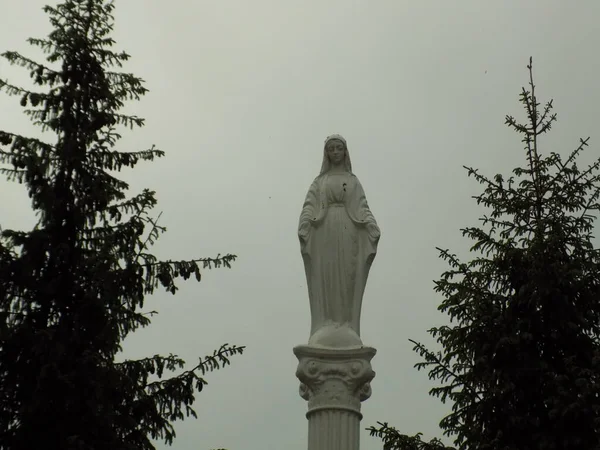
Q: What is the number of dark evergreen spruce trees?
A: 2